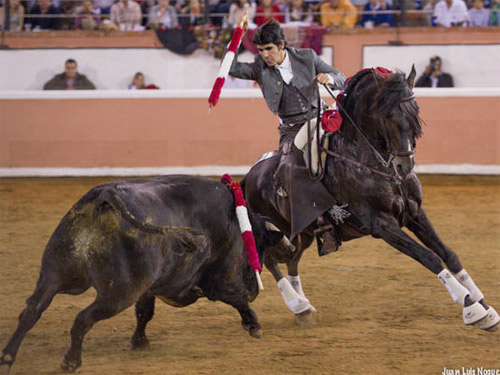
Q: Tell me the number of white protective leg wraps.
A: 4